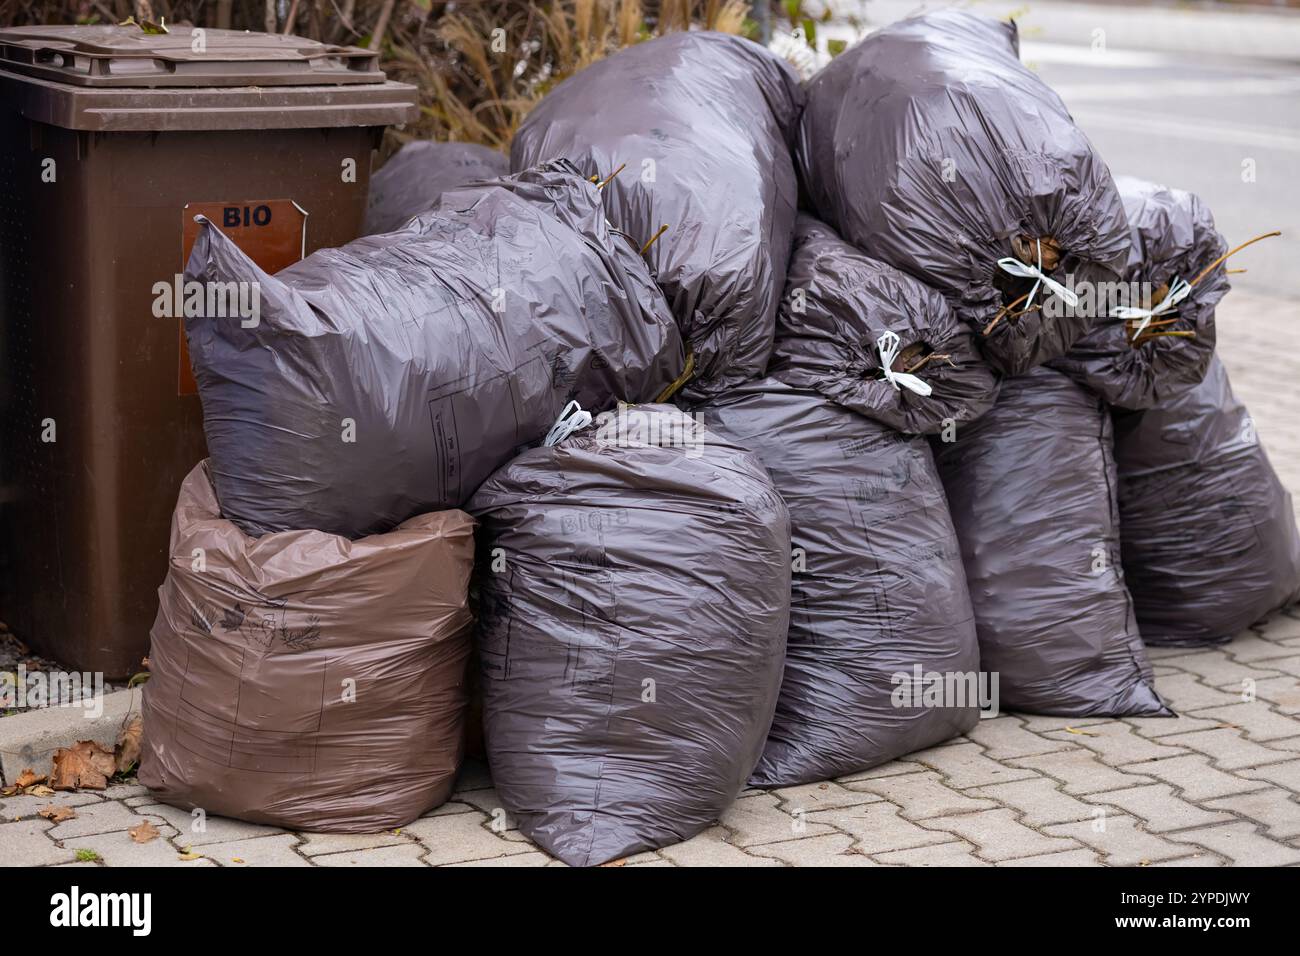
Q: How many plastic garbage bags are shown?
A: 11